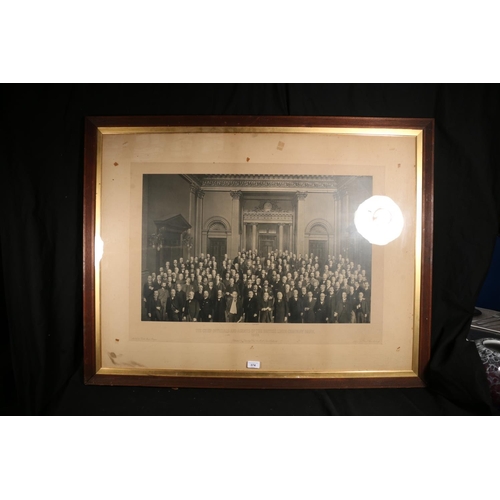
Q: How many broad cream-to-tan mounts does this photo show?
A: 1